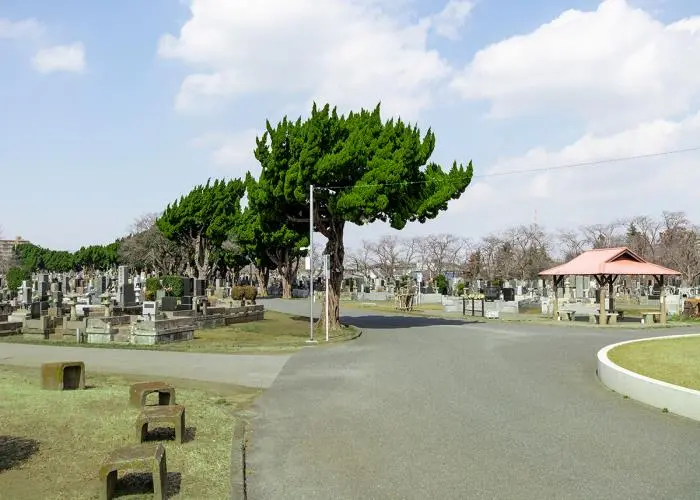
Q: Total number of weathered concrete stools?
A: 4